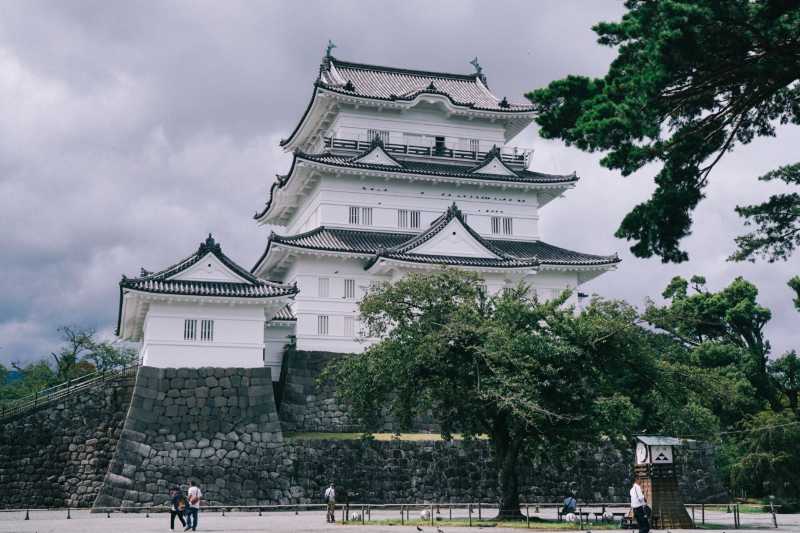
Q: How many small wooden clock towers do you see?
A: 1